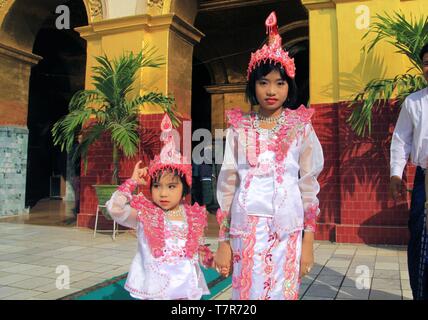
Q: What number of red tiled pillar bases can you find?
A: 2